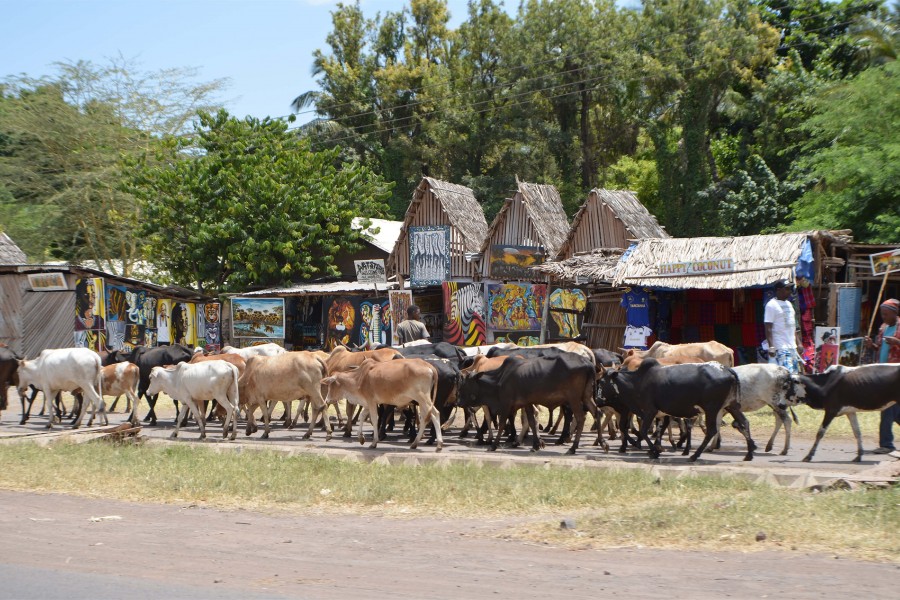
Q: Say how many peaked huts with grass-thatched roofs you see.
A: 3